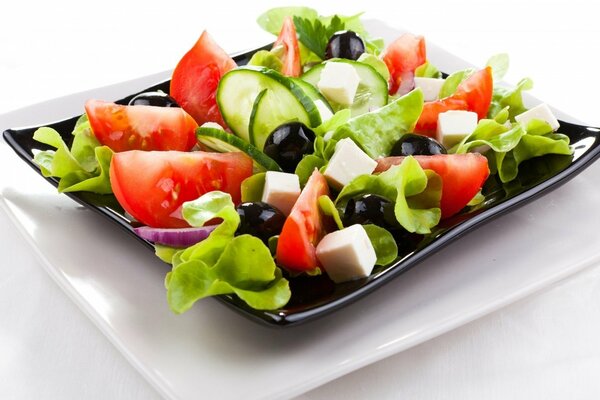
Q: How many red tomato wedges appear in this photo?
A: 8